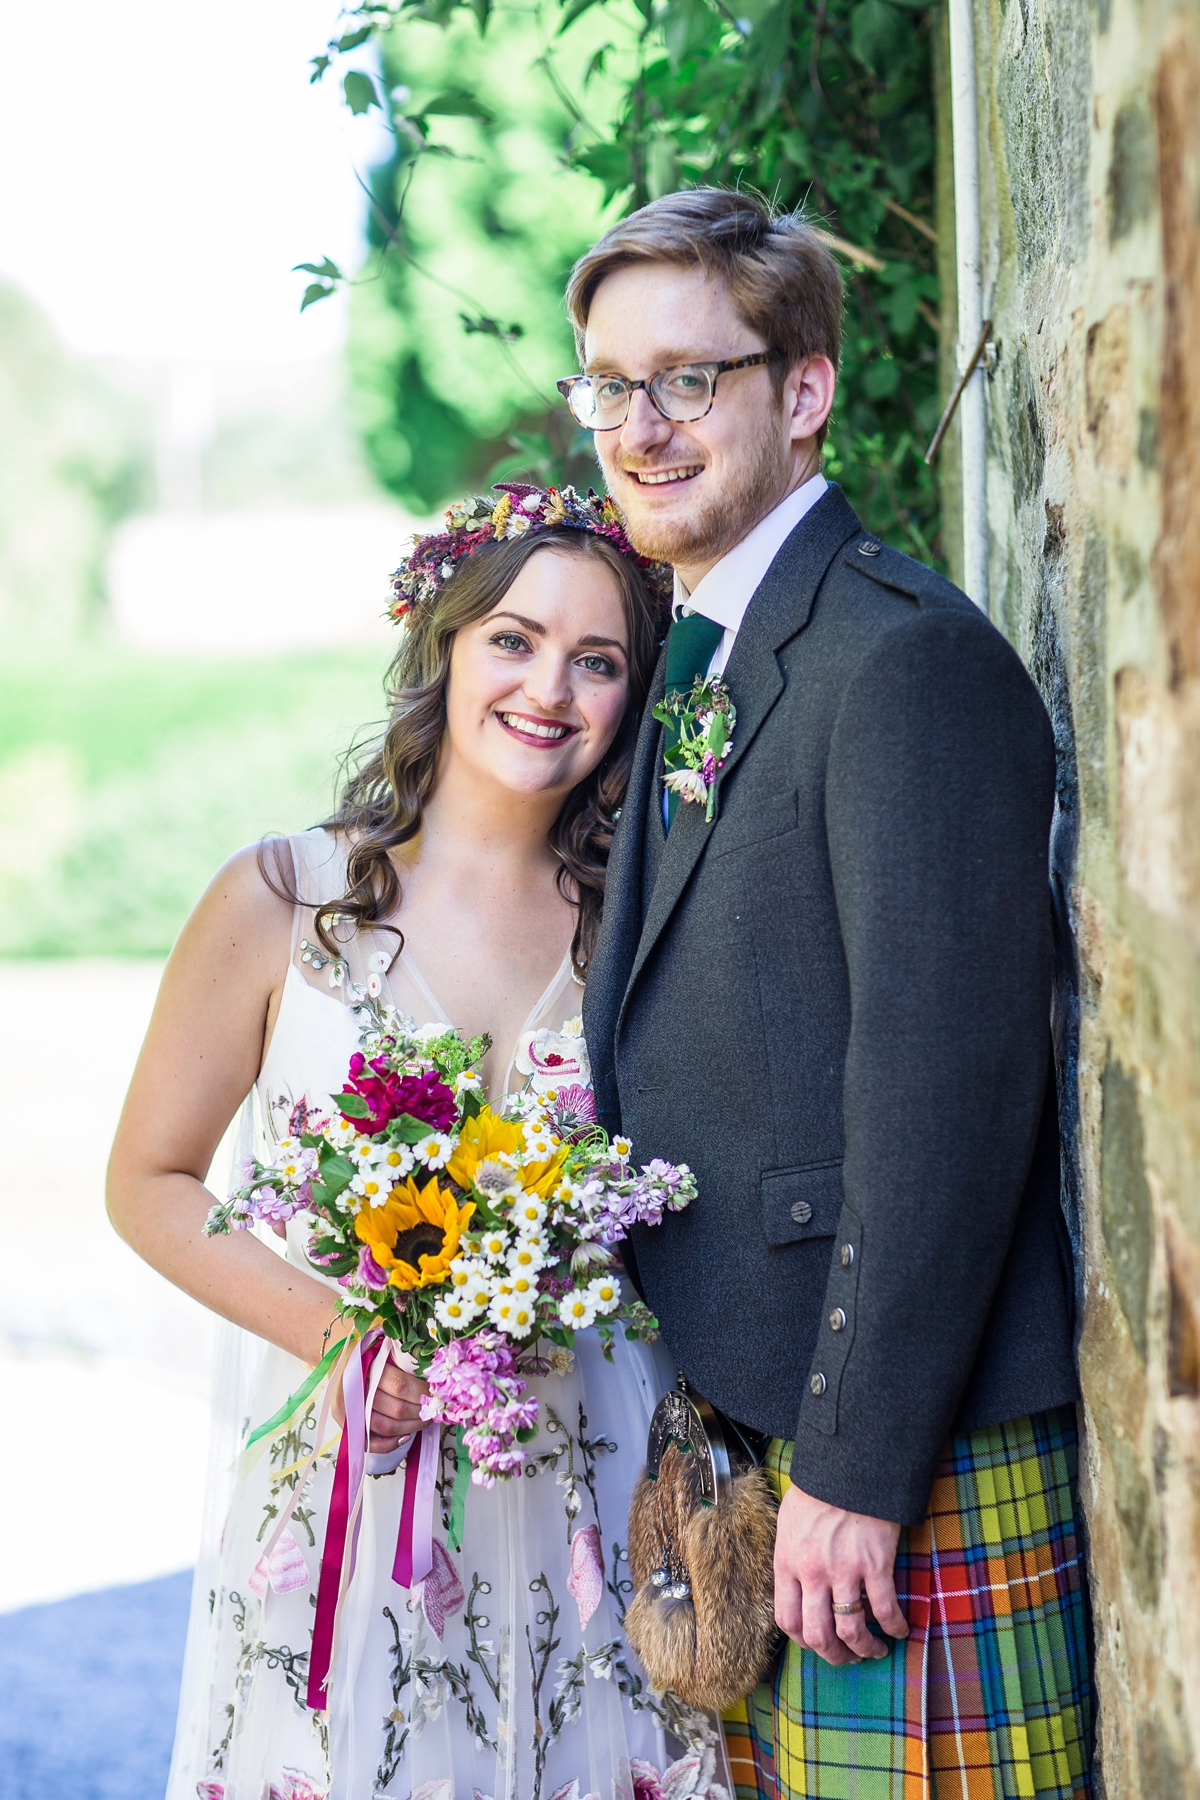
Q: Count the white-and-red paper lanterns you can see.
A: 0